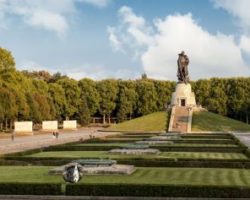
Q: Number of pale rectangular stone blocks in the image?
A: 3